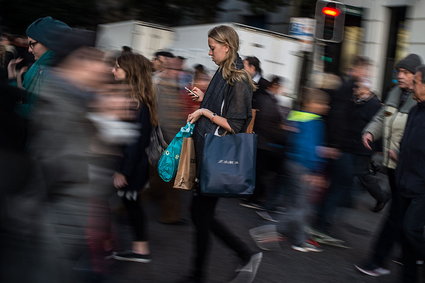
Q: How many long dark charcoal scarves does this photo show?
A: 1